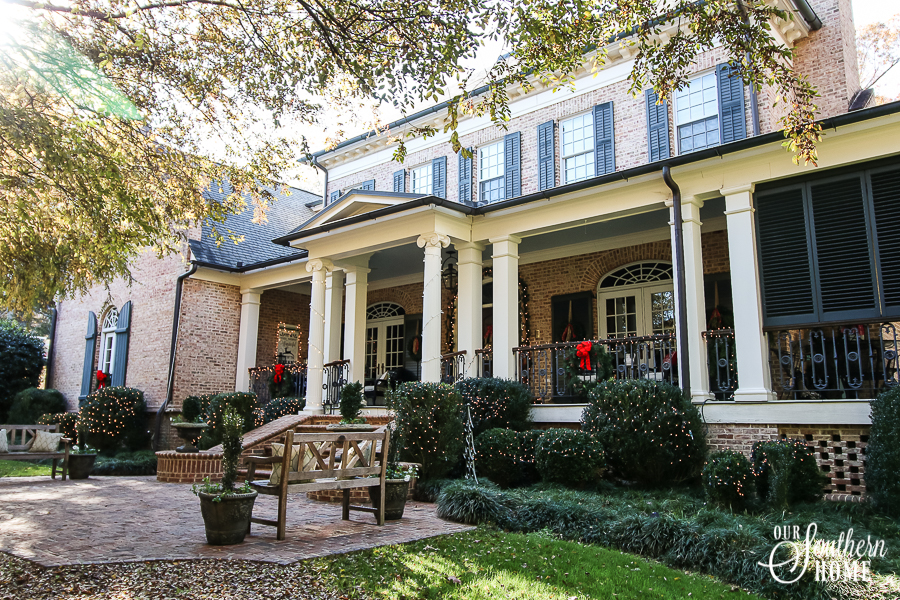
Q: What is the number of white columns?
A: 9